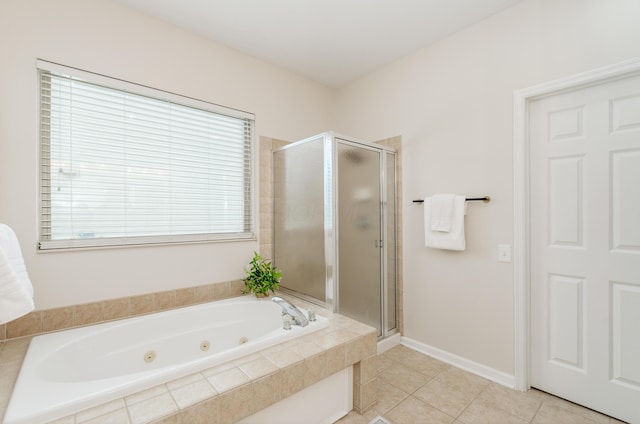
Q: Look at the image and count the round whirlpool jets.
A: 3